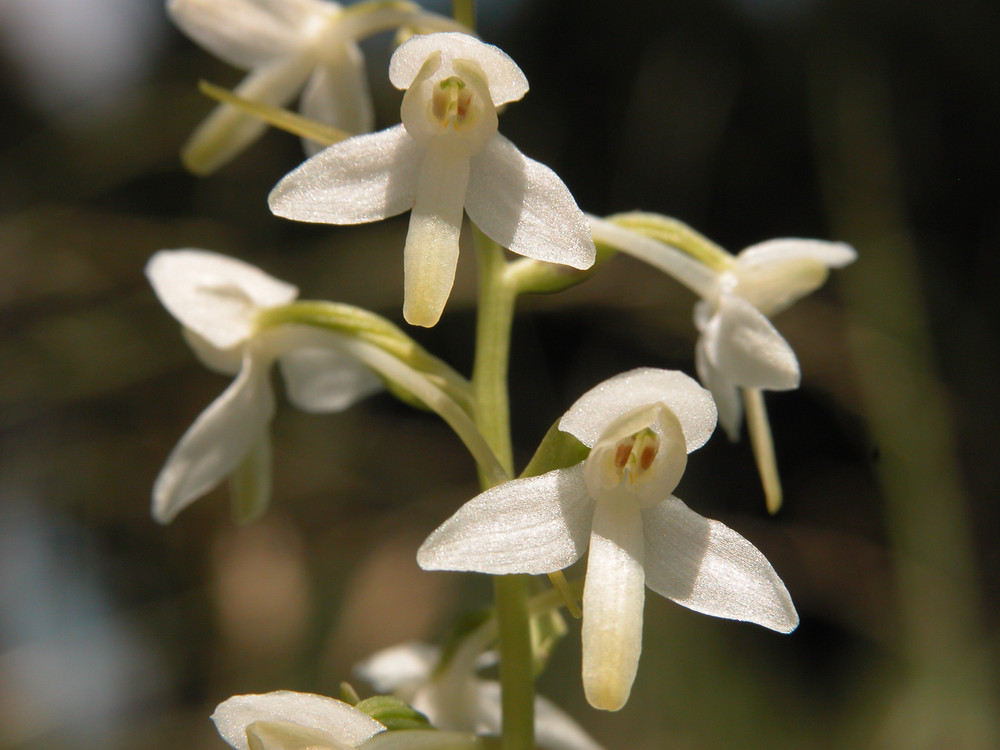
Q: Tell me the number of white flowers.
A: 7